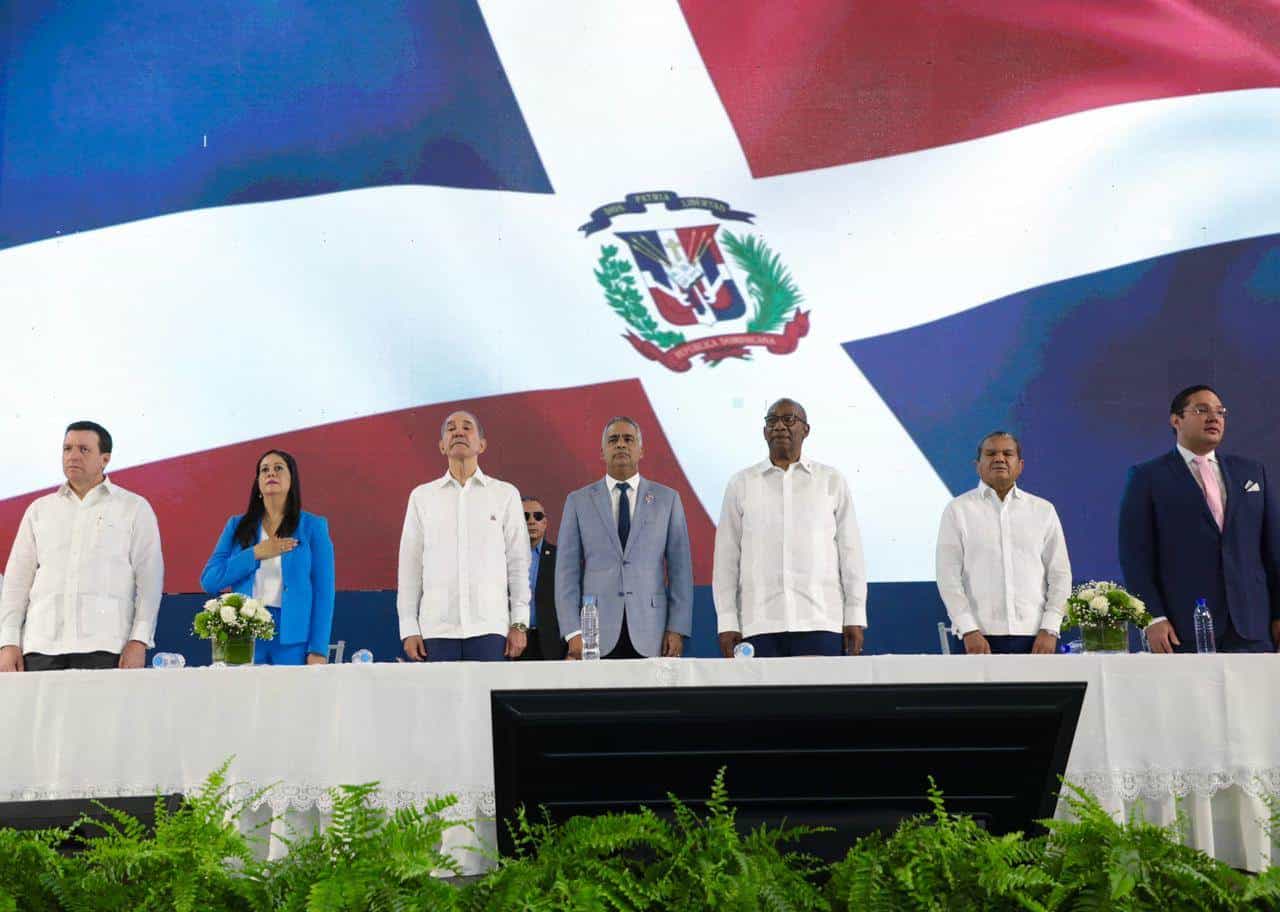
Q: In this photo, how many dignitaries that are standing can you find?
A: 7